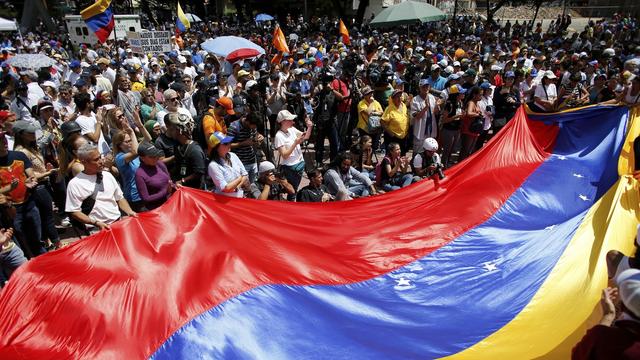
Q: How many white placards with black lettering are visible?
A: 1